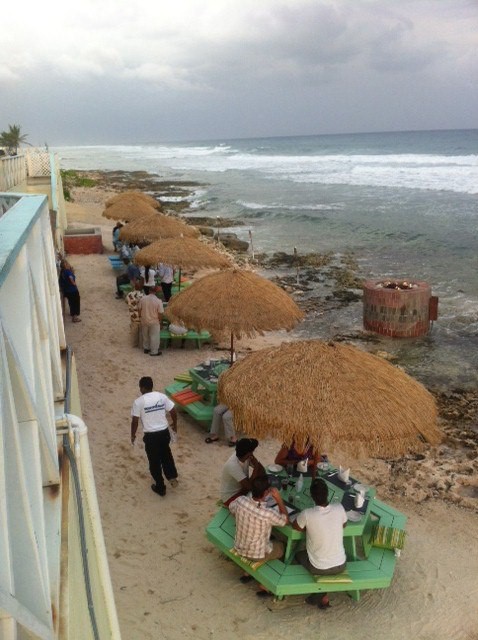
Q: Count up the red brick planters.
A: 1